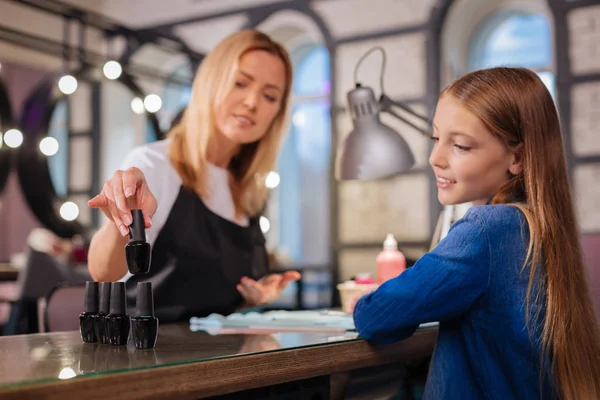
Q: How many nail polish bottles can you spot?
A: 5